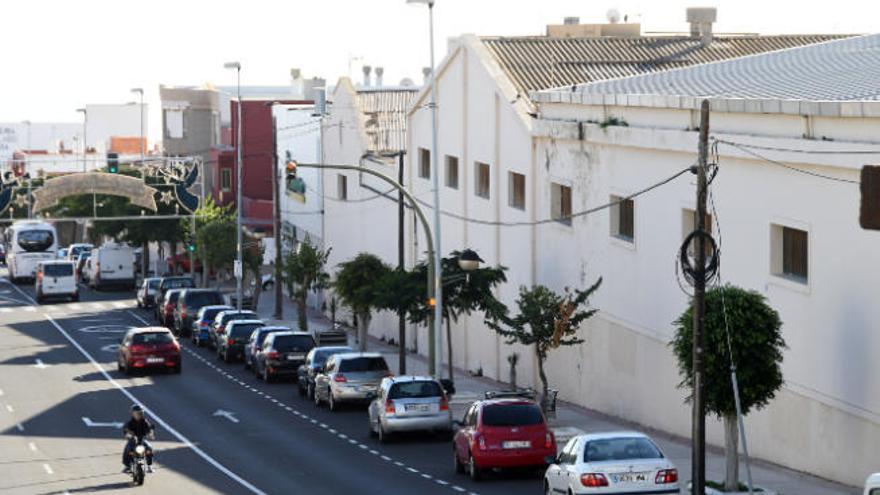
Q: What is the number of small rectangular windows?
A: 9